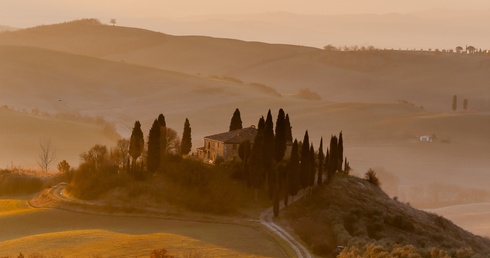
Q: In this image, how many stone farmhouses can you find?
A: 1